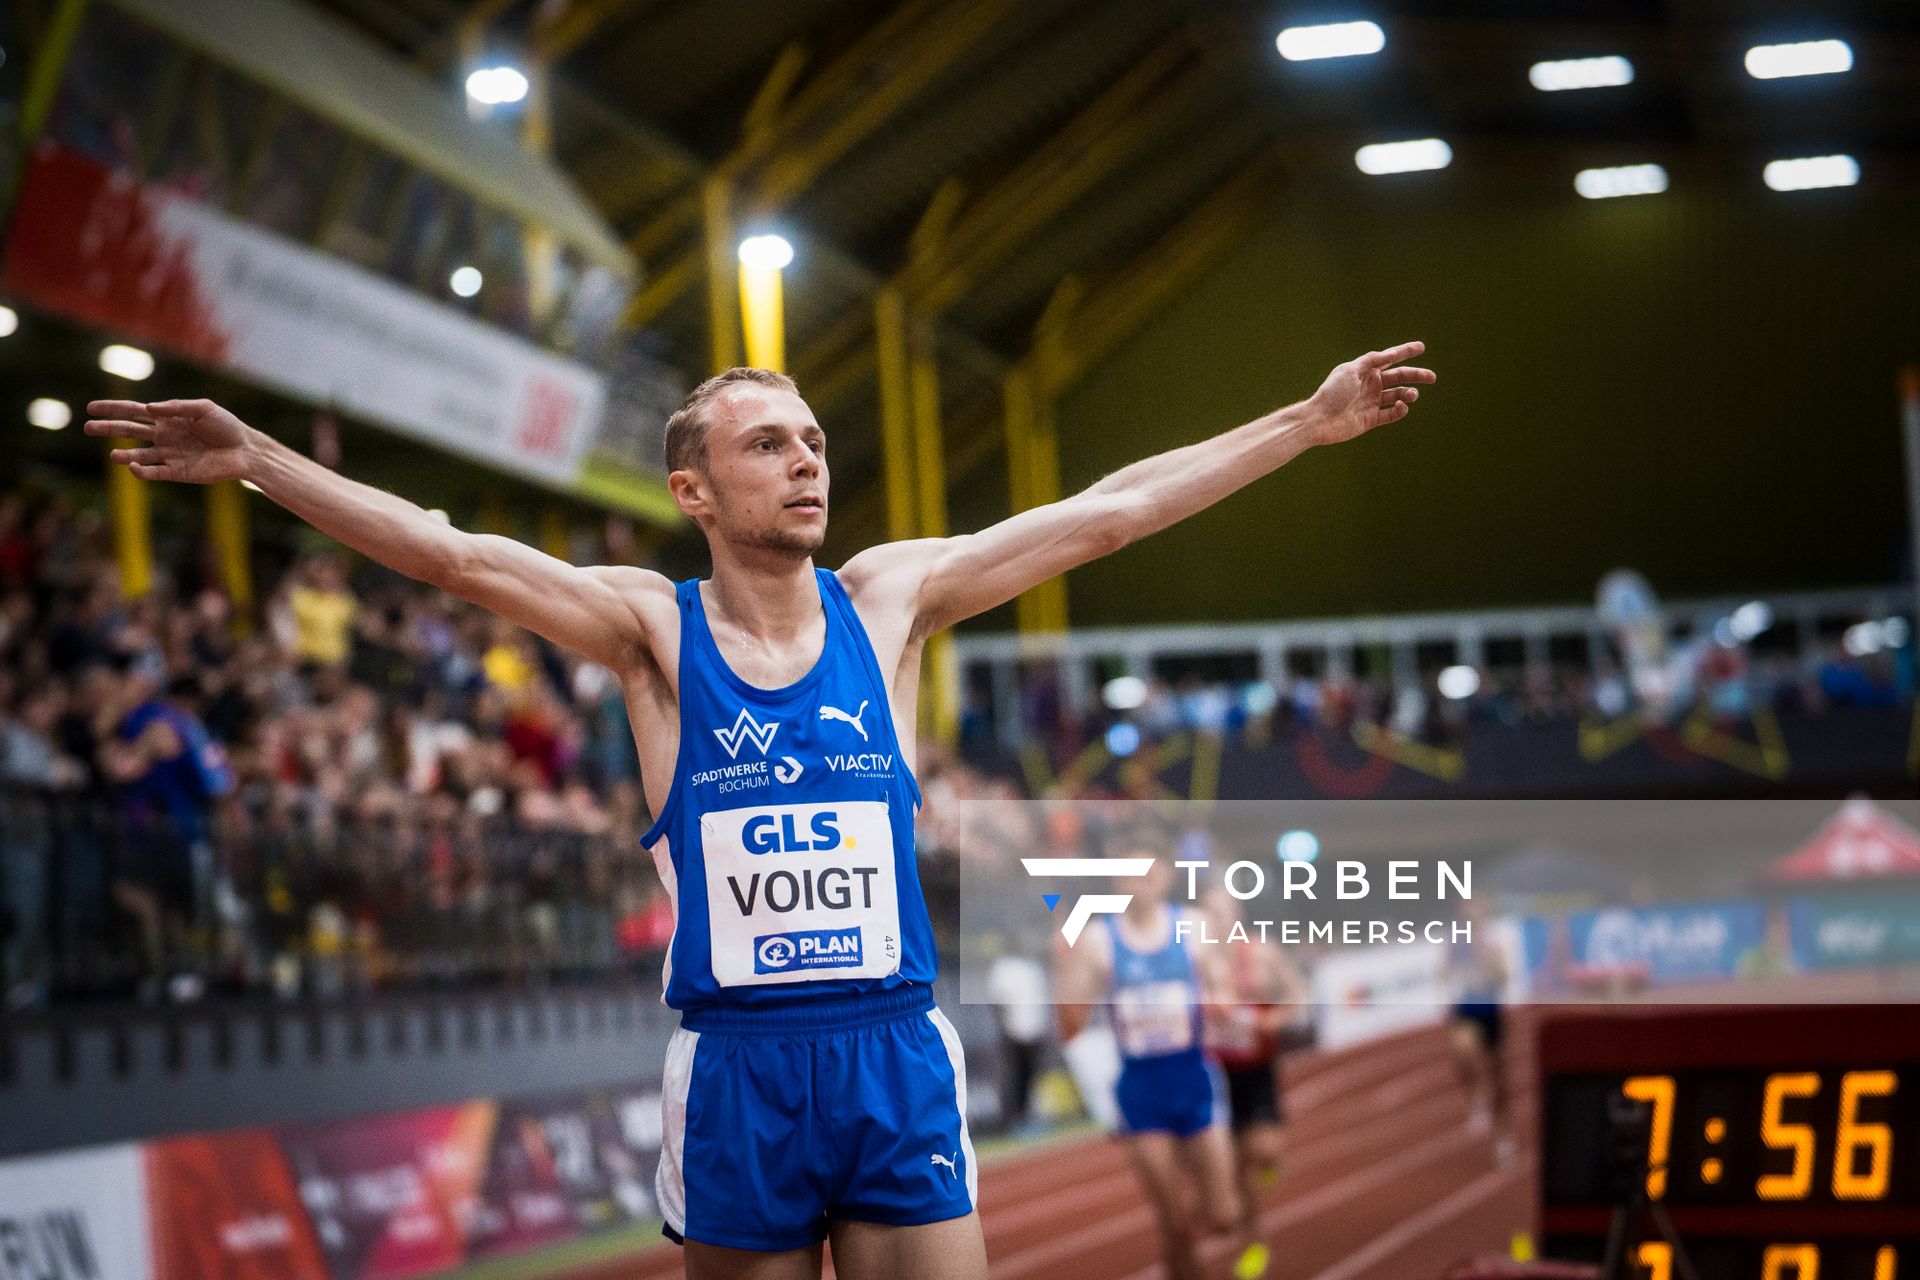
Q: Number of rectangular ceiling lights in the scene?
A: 6